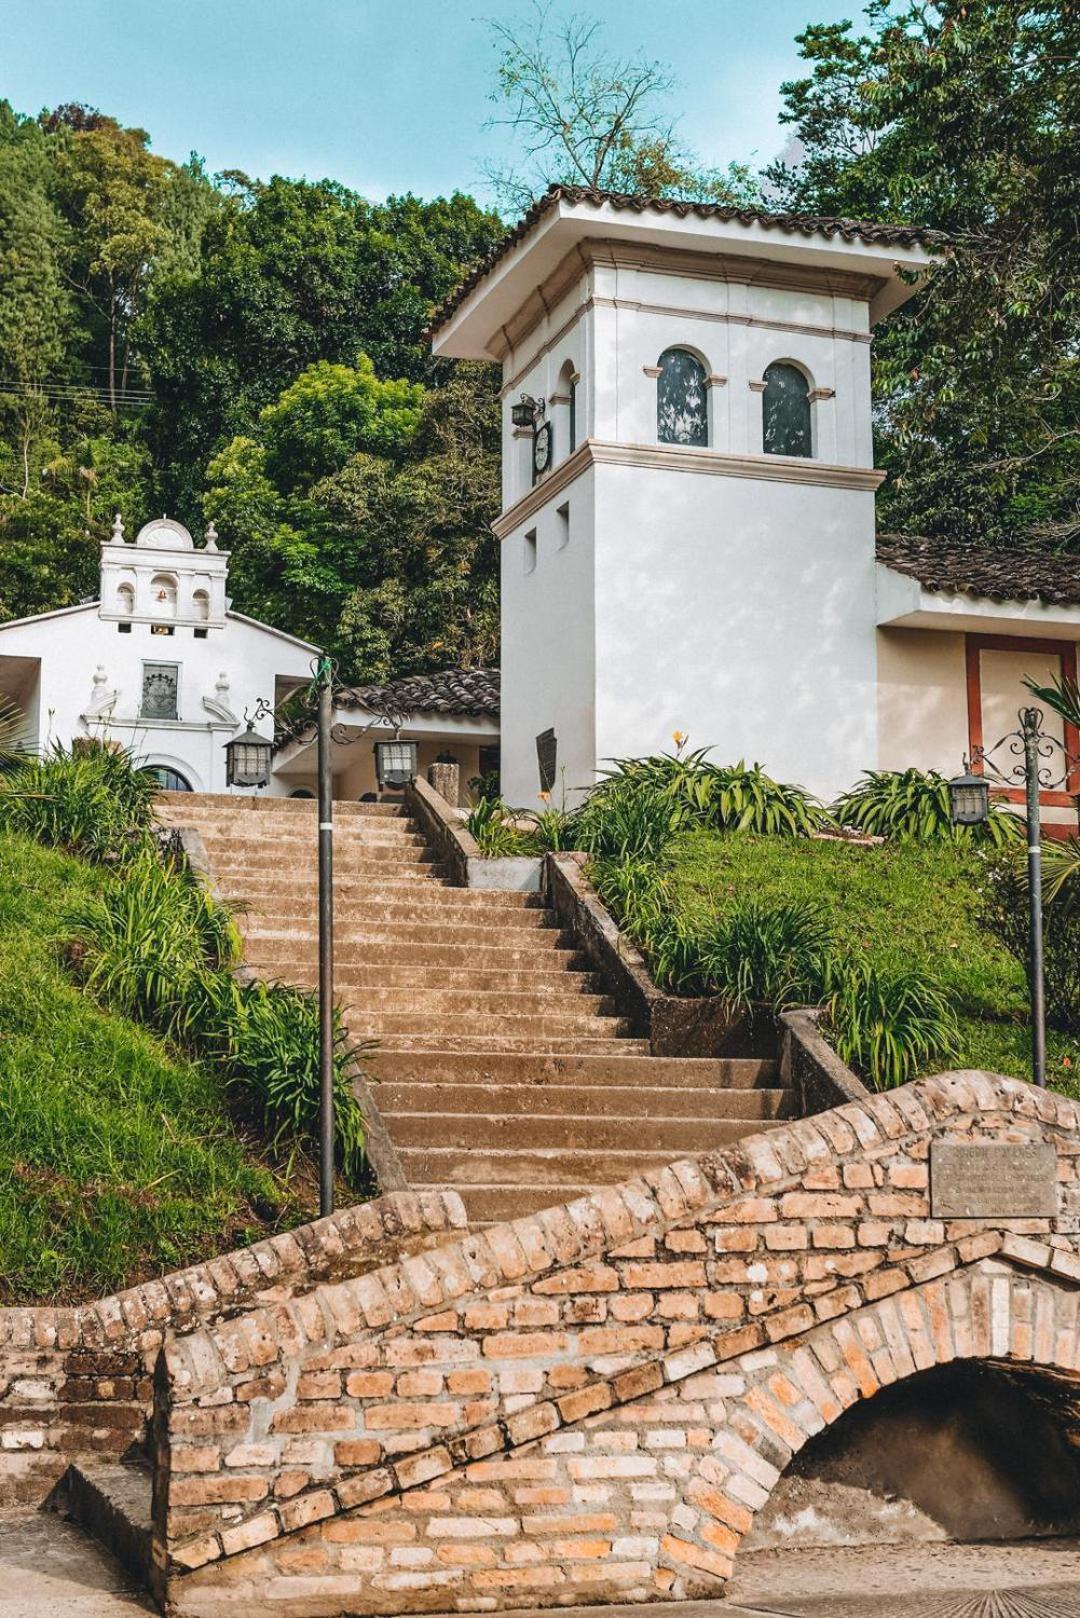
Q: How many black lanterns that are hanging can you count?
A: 4